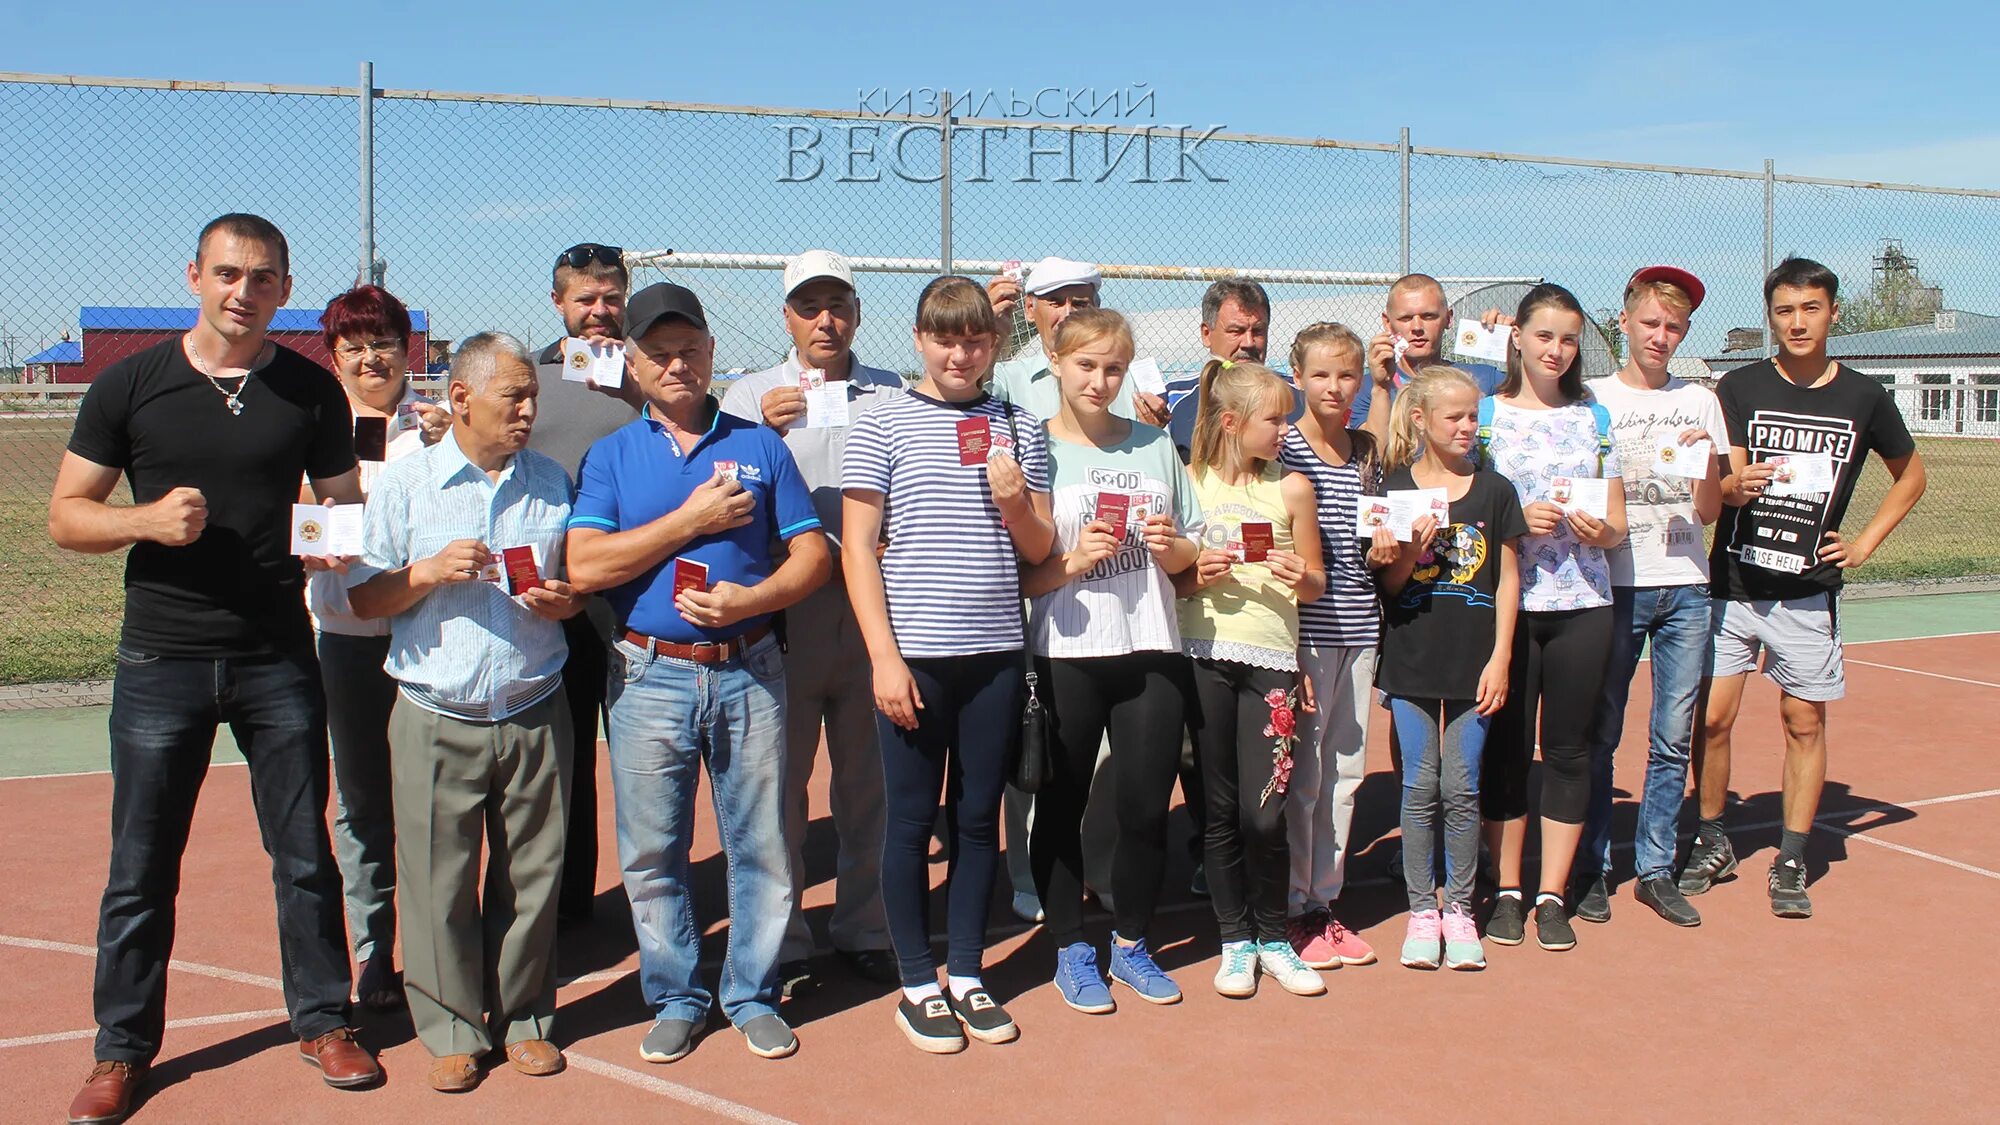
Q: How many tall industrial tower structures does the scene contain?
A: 1